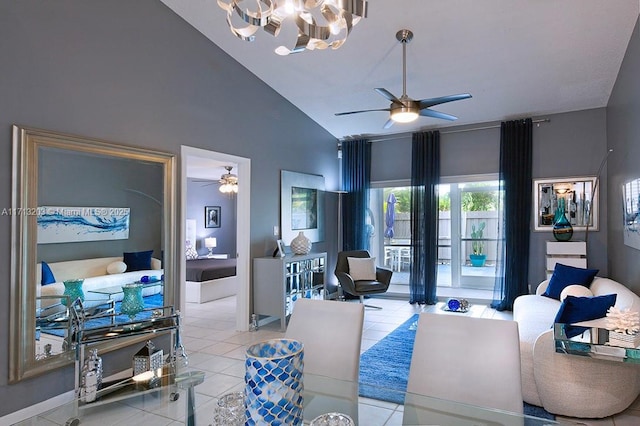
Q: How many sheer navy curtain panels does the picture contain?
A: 3